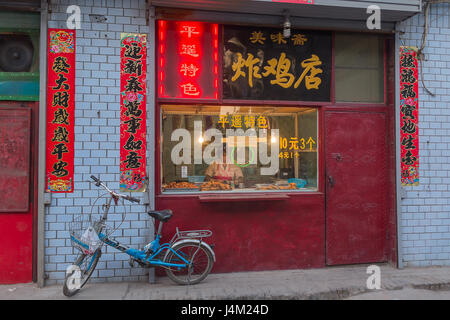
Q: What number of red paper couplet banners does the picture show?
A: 3